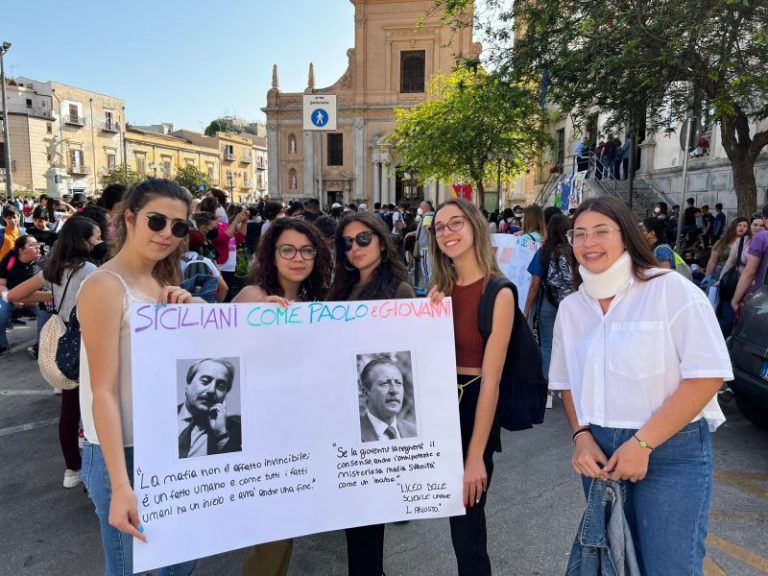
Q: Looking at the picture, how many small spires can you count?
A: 2